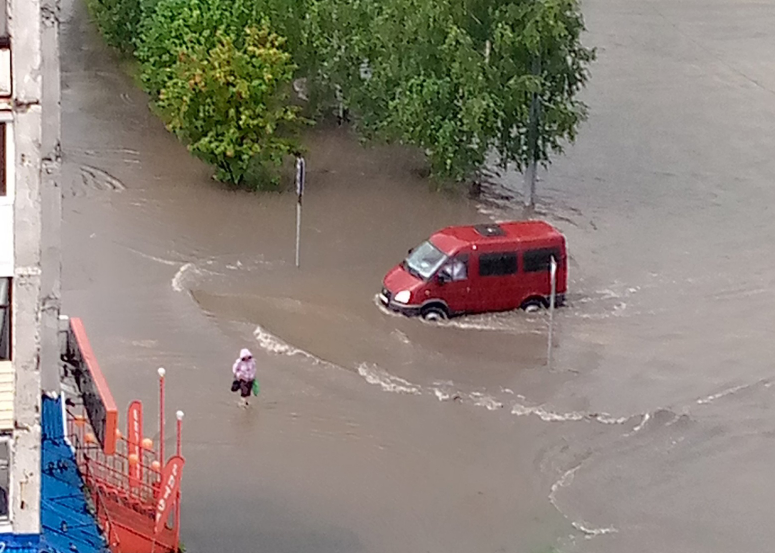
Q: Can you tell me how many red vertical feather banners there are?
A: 2